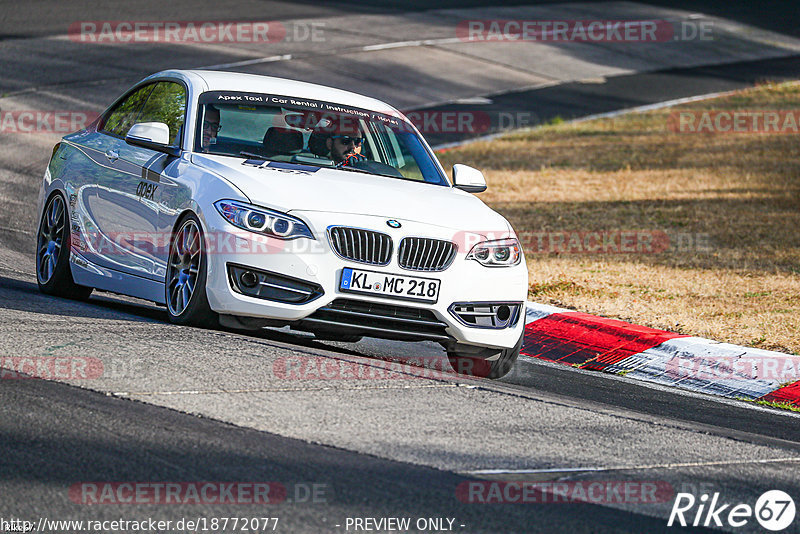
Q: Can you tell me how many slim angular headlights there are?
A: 2